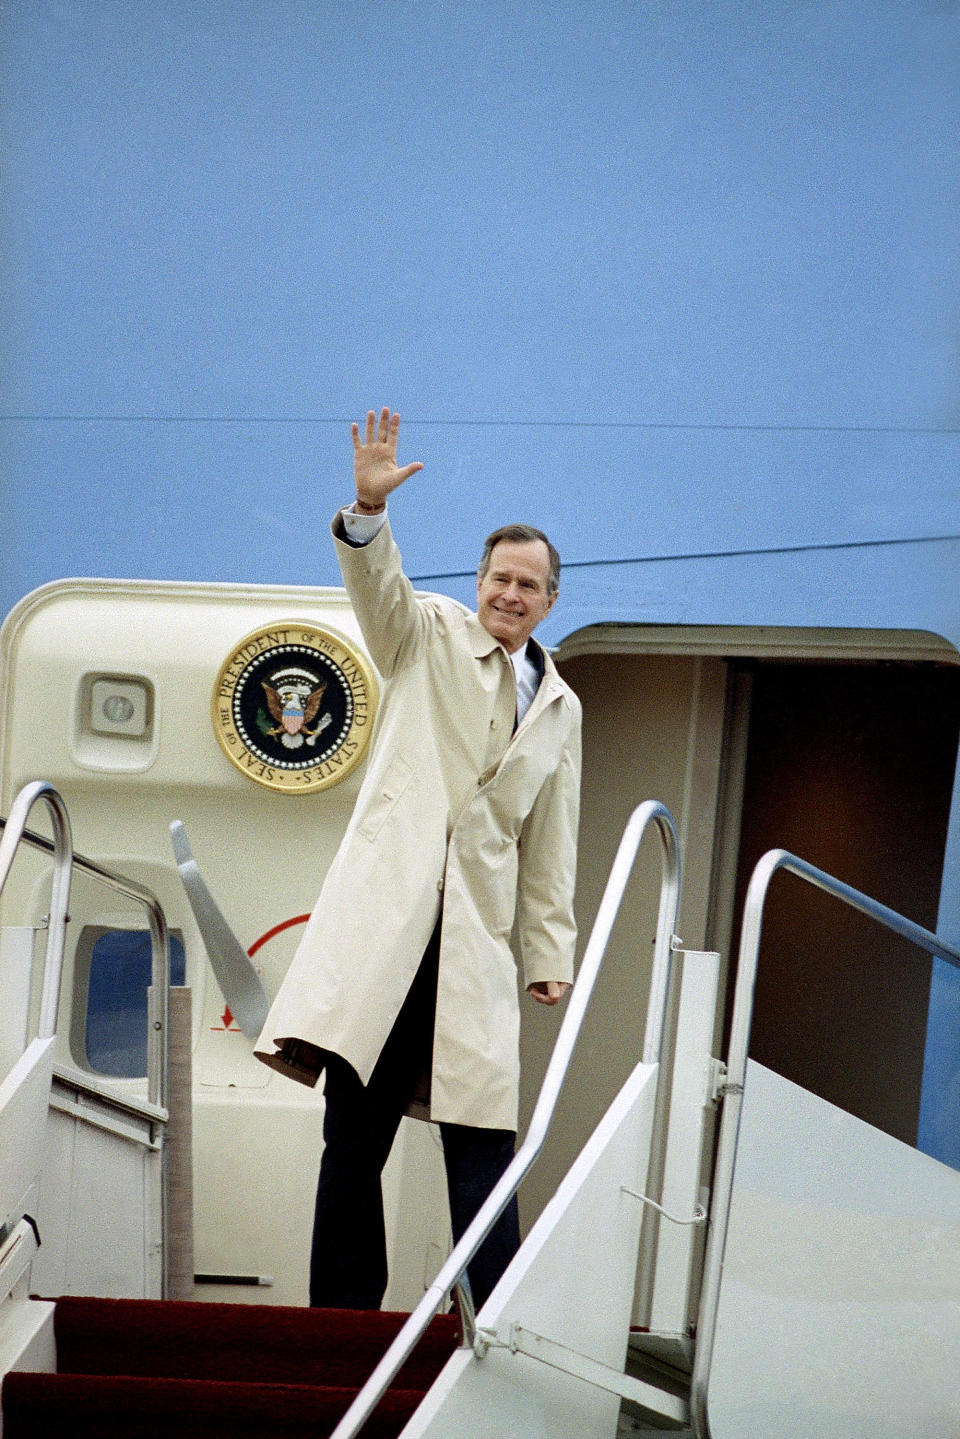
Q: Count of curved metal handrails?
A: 4